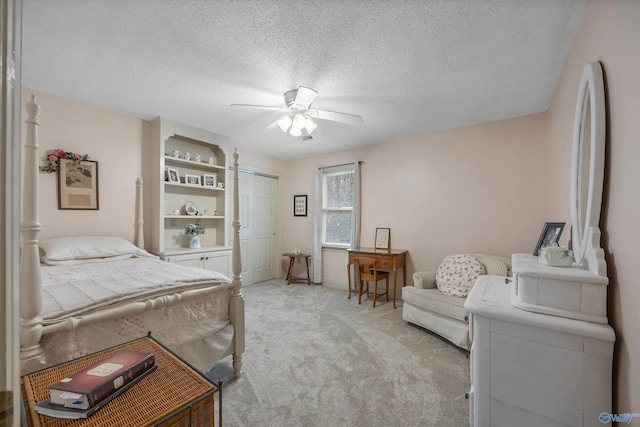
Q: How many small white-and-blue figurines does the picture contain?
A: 4